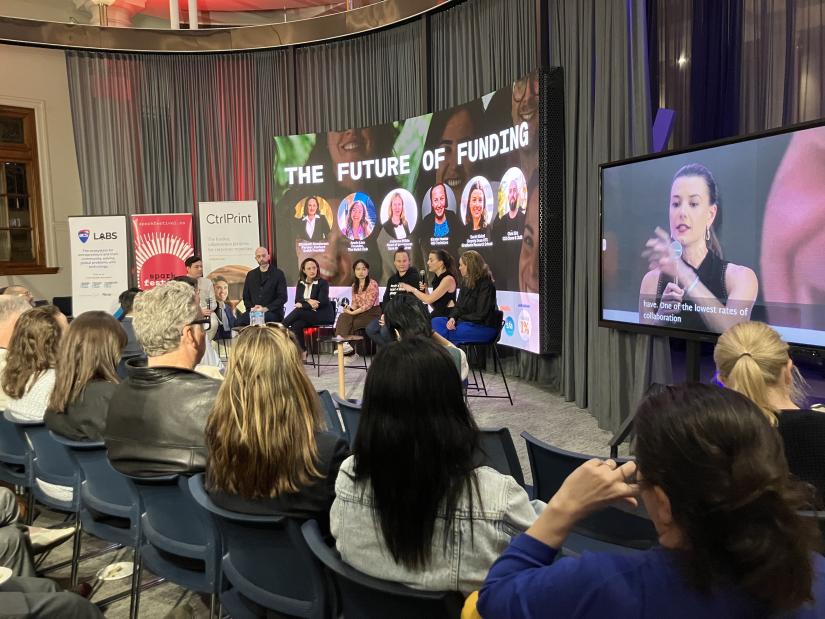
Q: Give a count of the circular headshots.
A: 6